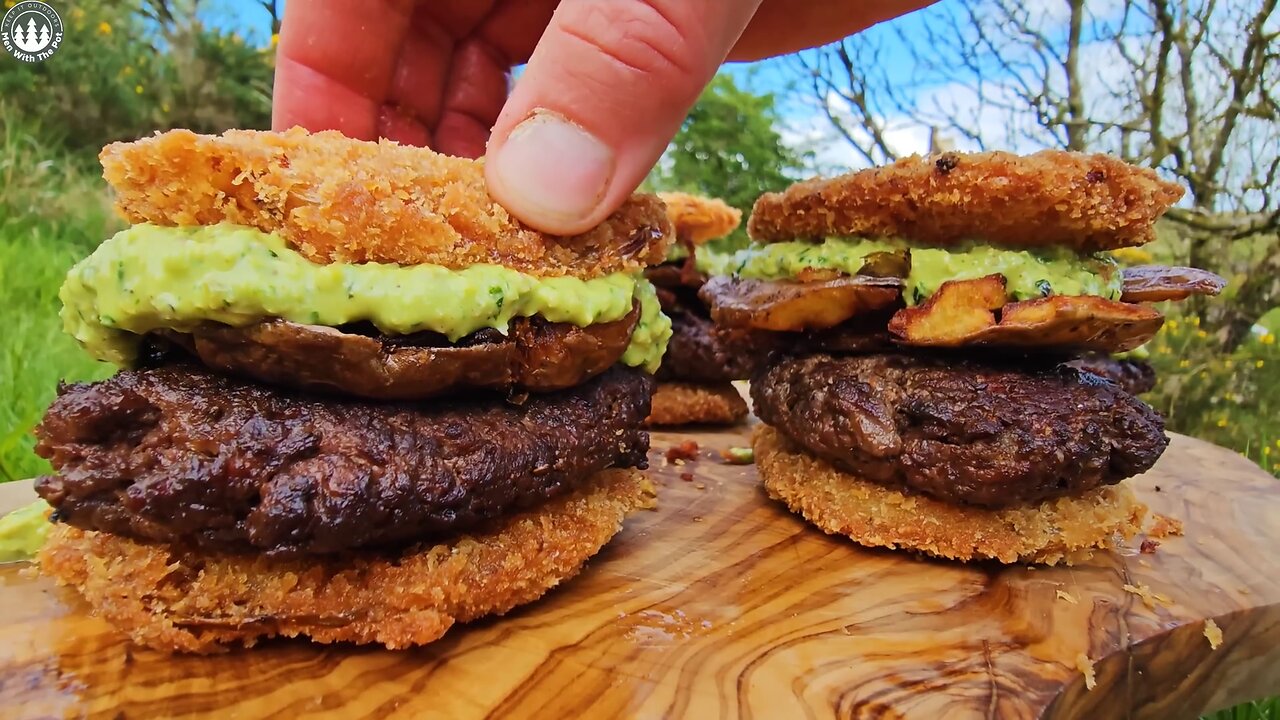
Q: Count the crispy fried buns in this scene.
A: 6